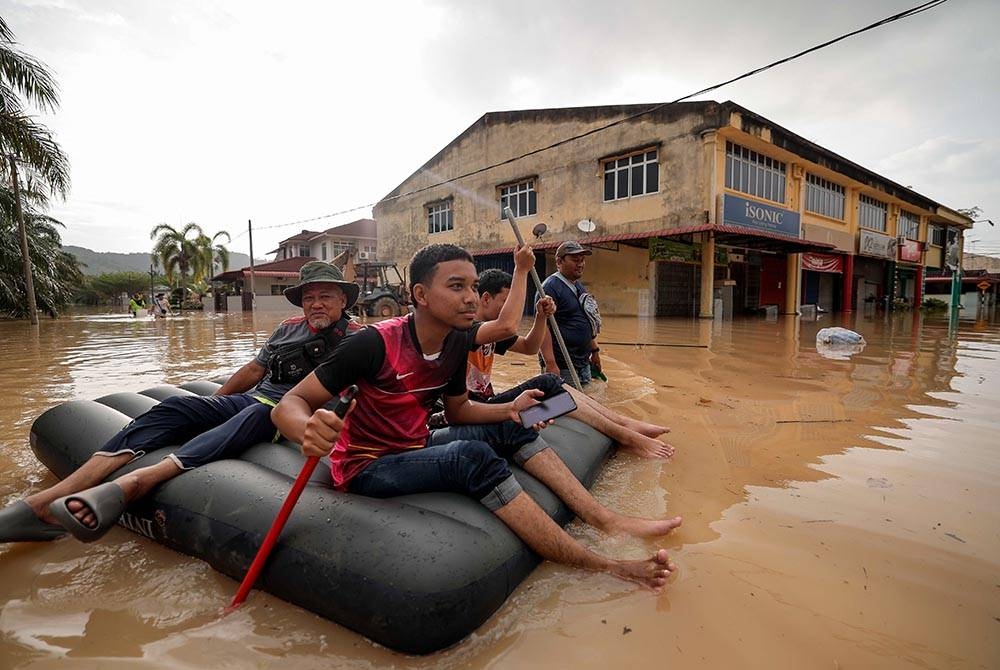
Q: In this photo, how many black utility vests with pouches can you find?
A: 1